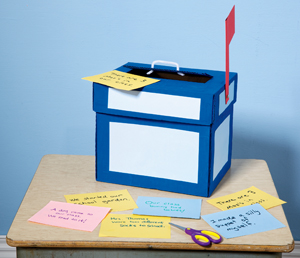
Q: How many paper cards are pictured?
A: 7